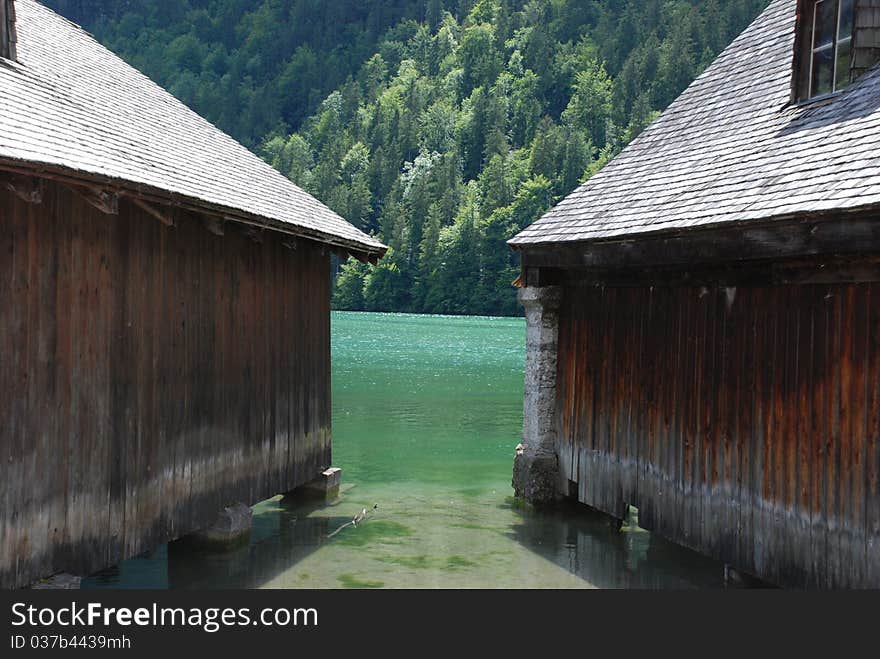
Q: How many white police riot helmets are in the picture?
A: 0